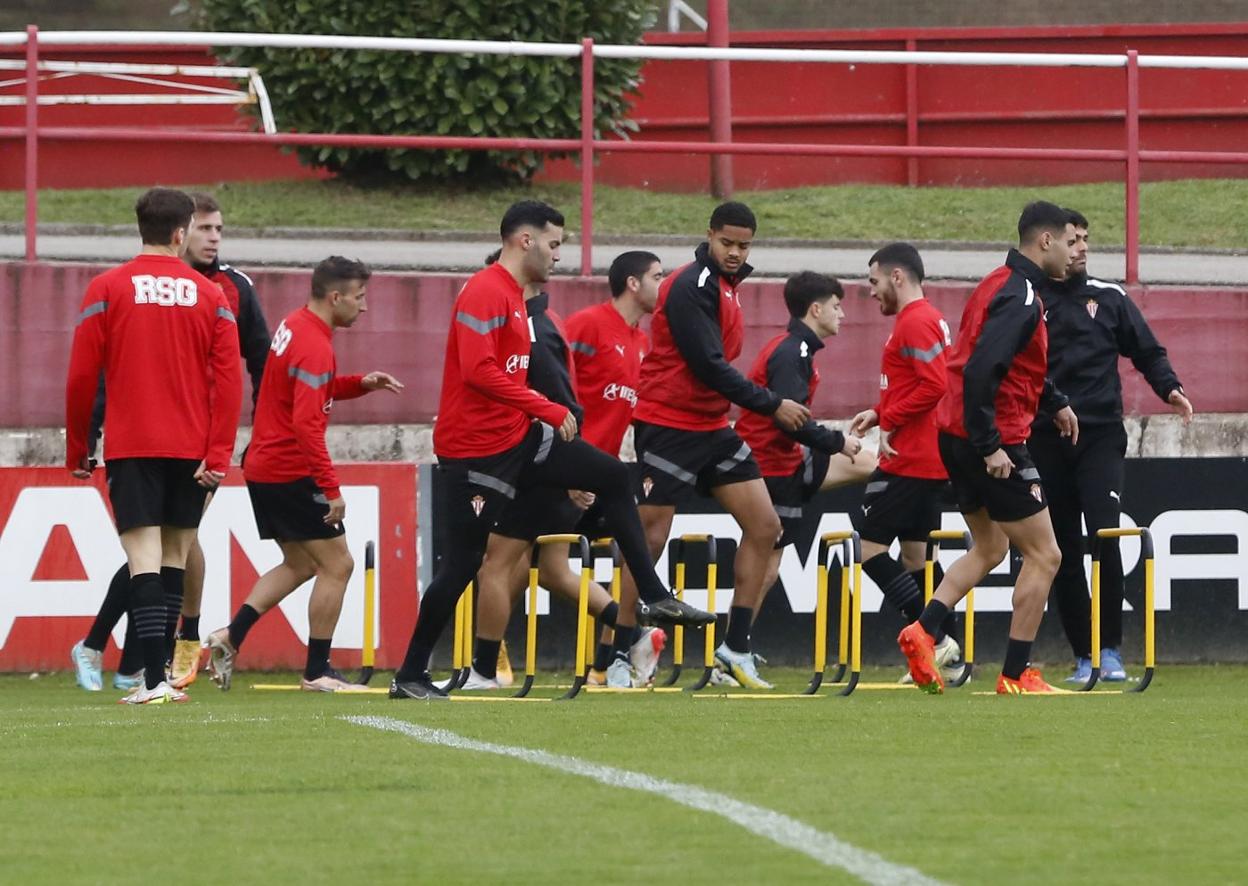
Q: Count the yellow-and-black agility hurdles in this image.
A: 9